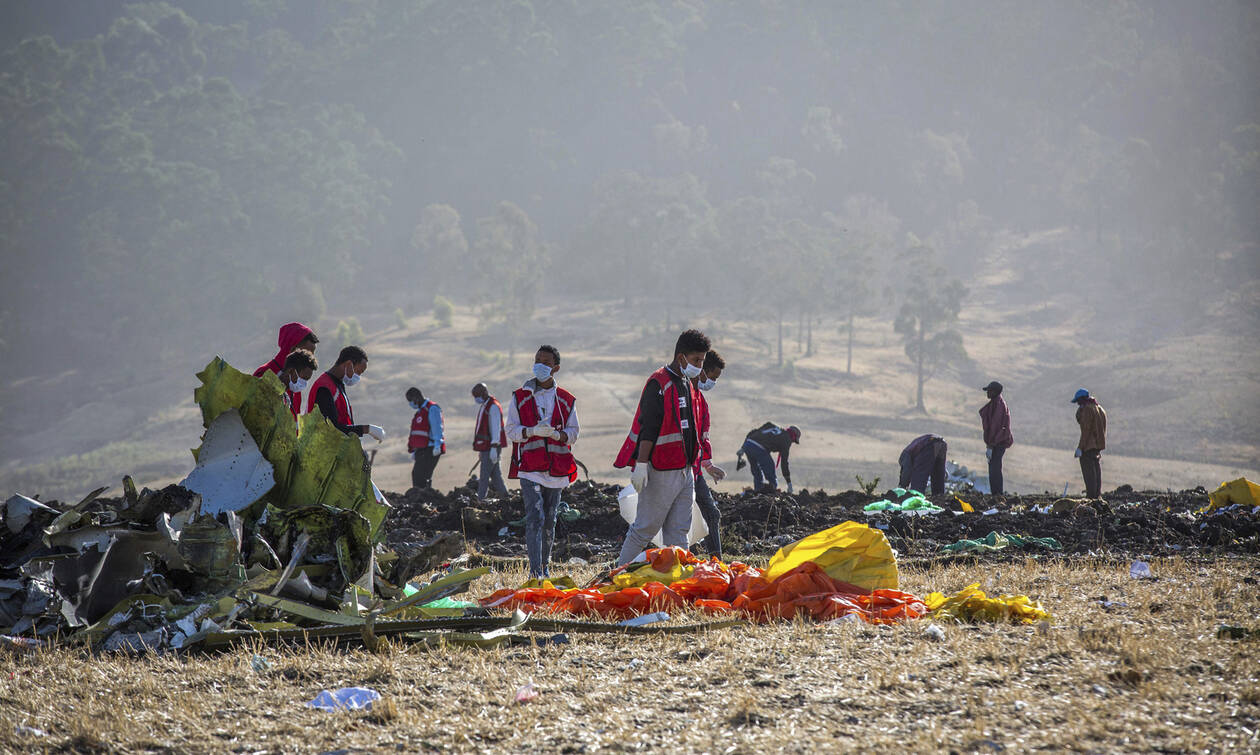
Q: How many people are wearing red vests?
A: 8